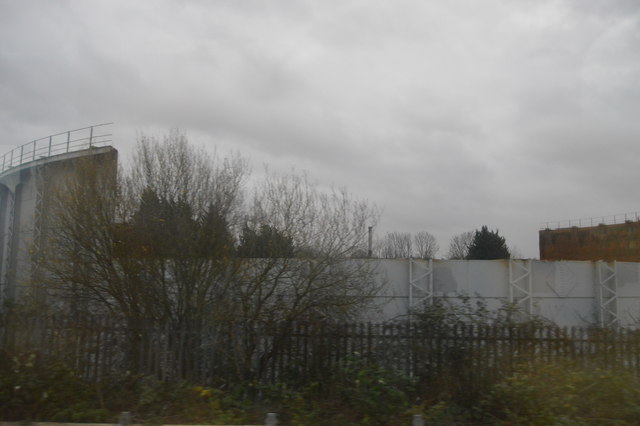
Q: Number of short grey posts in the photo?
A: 3